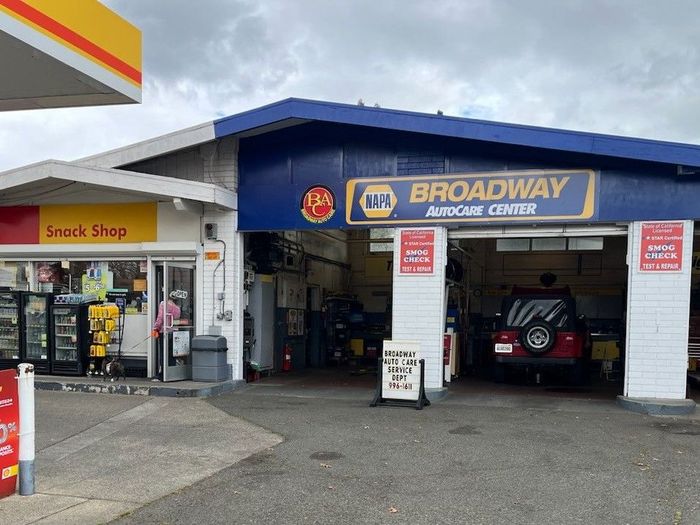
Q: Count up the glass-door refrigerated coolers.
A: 3